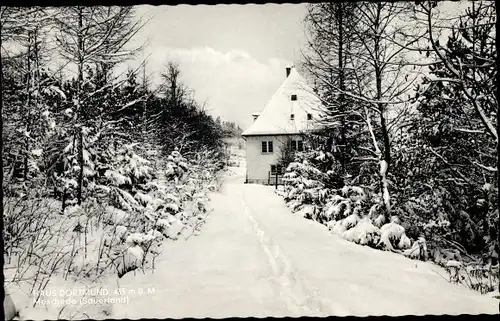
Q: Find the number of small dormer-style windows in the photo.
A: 3